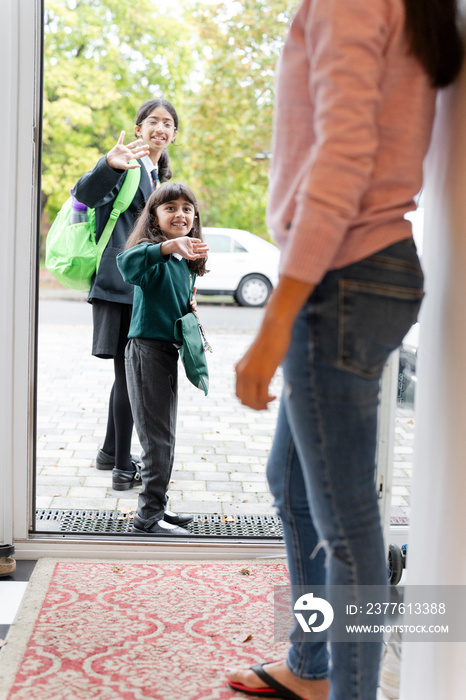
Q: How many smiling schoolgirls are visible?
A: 2